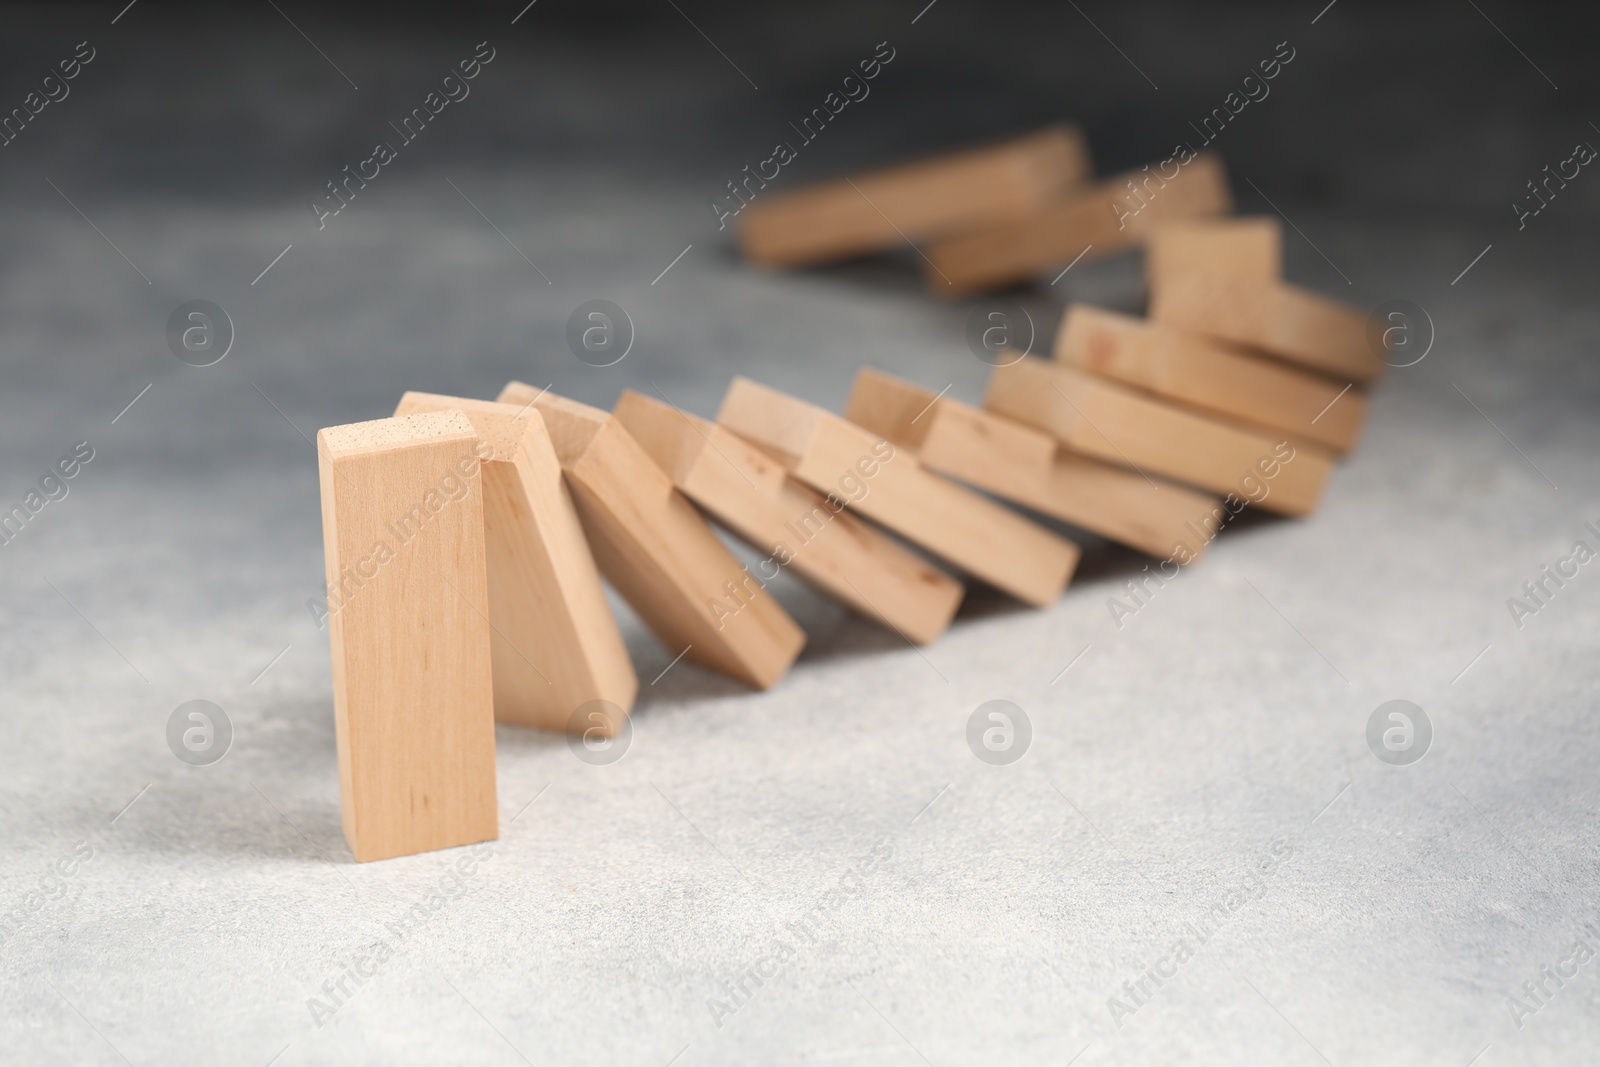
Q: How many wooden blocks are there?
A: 12